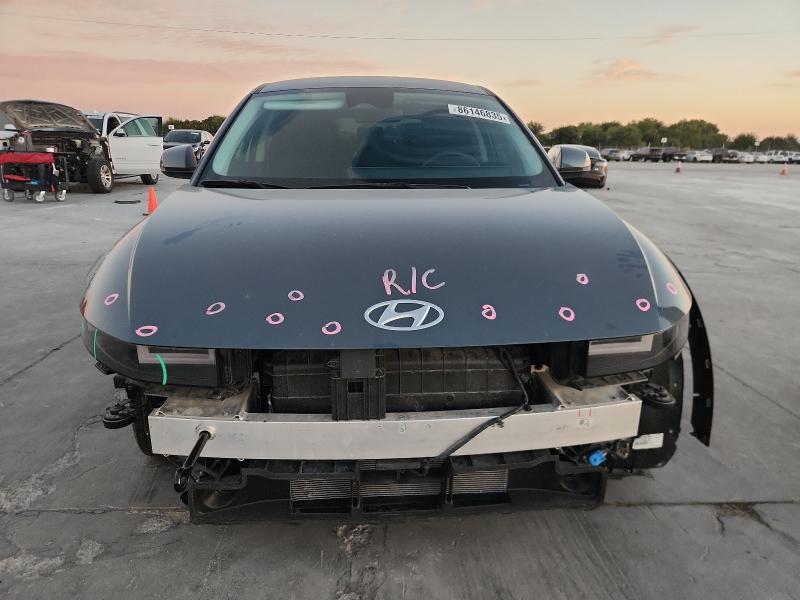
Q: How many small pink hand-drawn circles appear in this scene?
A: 11